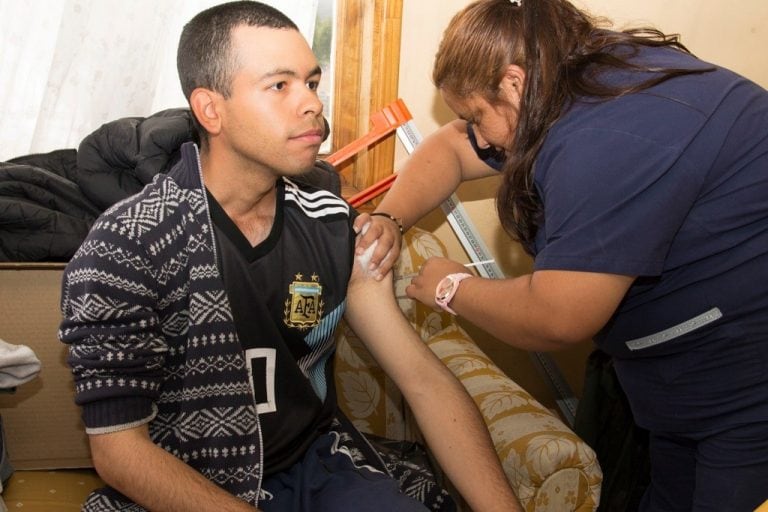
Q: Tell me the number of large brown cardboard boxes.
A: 1